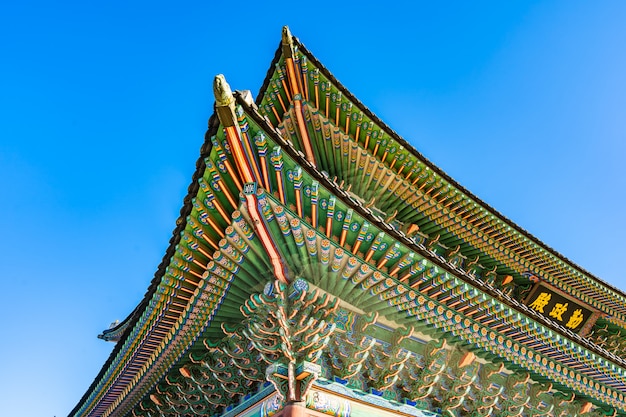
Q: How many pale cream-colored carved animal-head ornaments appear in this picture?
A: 2